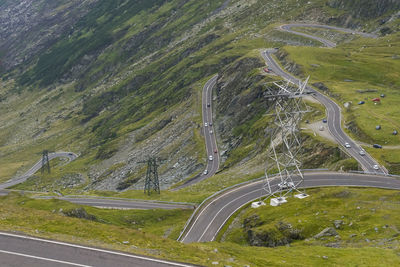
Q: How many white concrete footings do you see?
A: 3